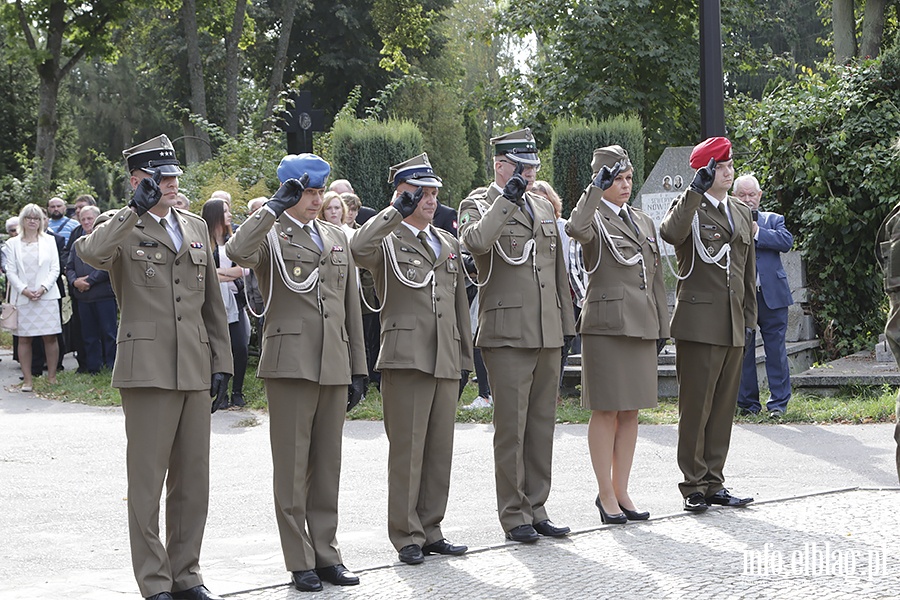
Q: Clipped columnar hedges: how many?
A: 2